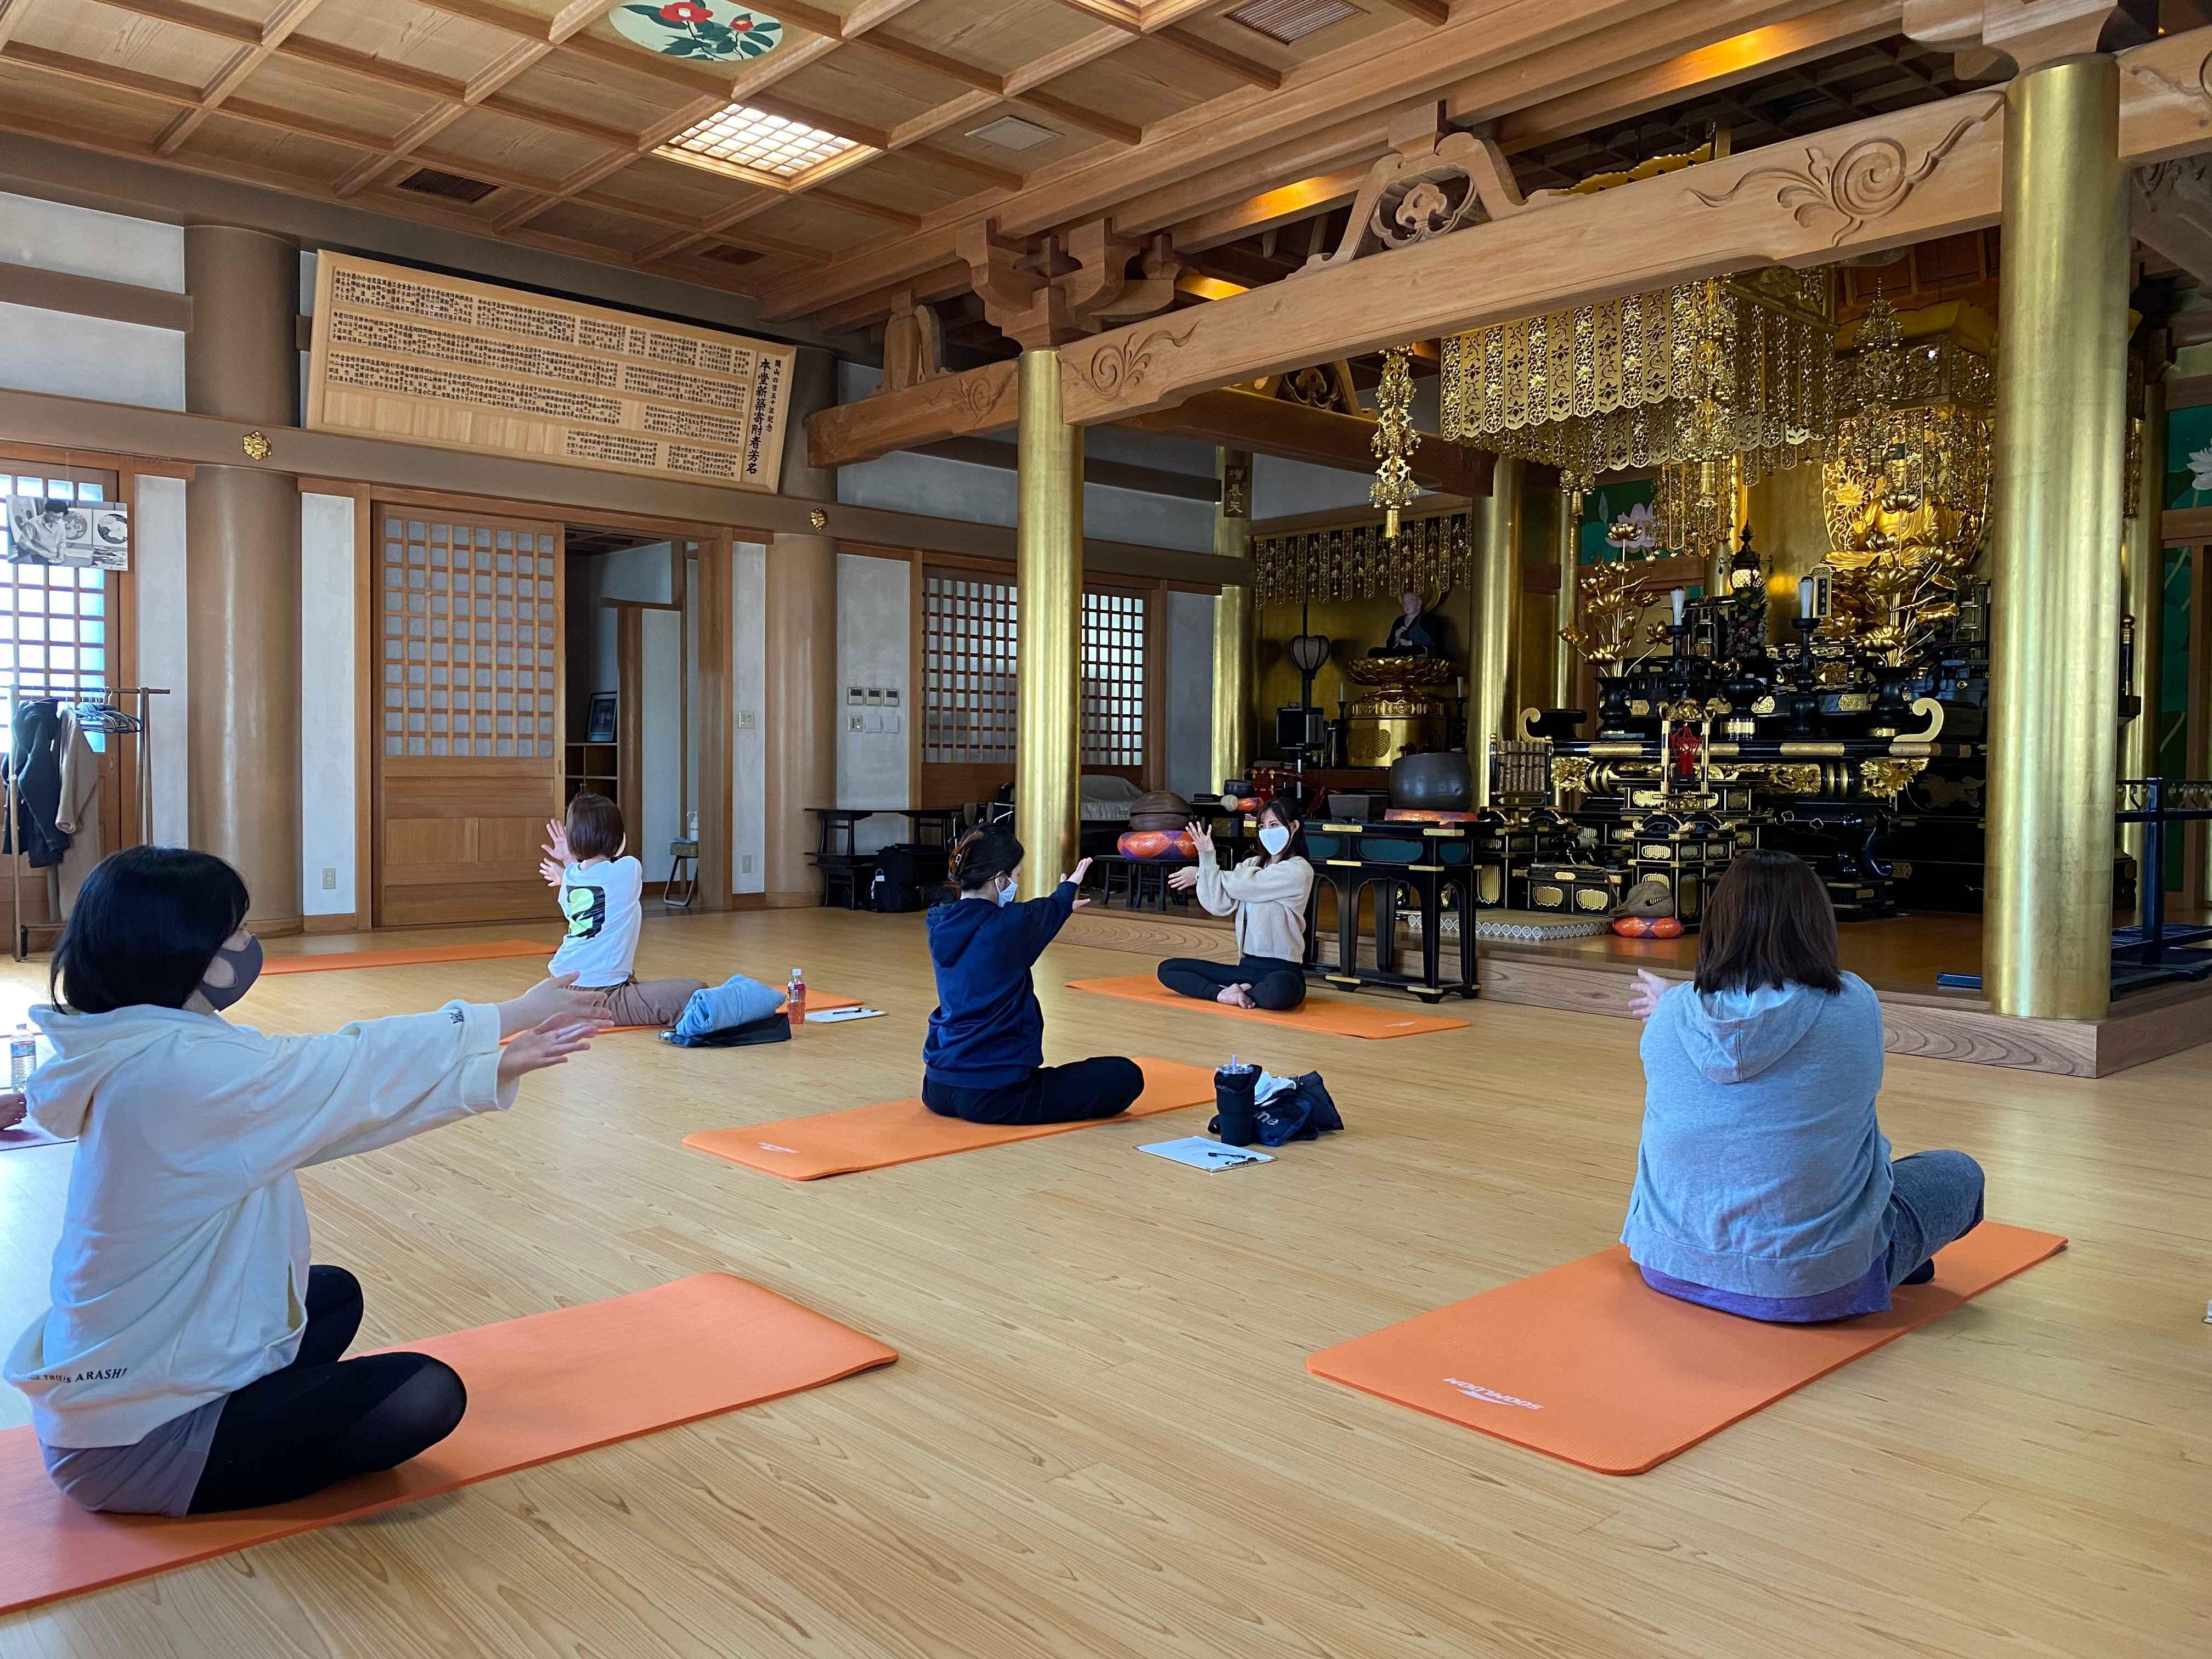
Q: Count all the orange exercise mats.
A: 6